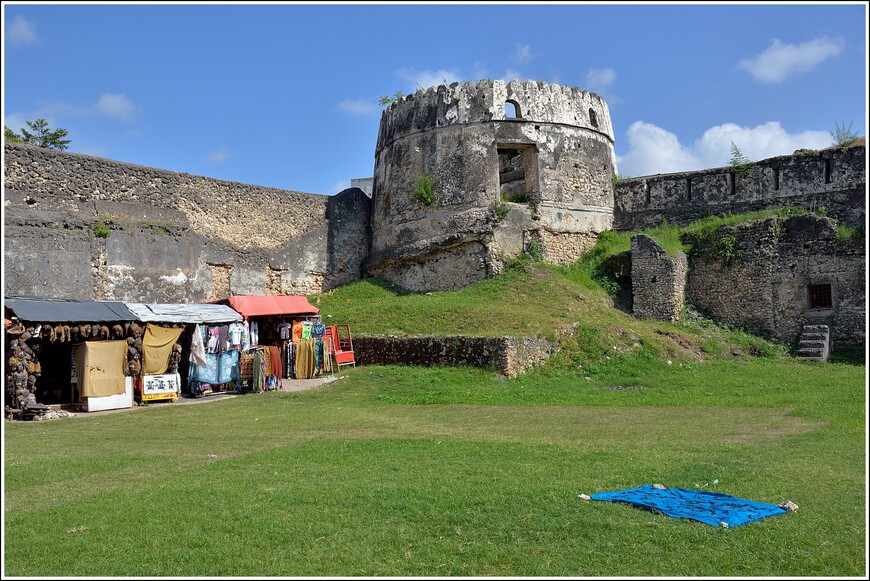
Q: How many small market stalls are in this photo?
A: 3